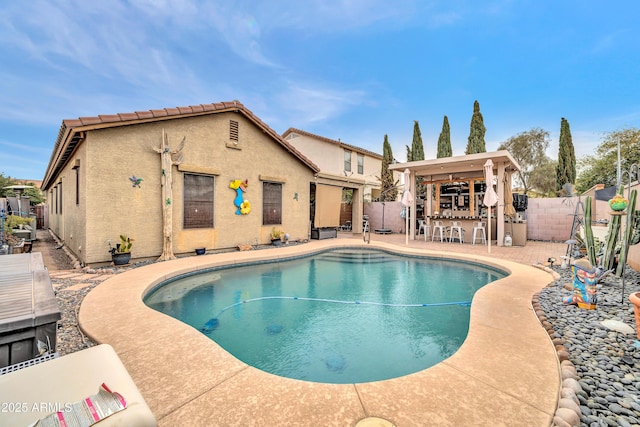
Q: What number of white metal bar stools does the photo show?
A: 4